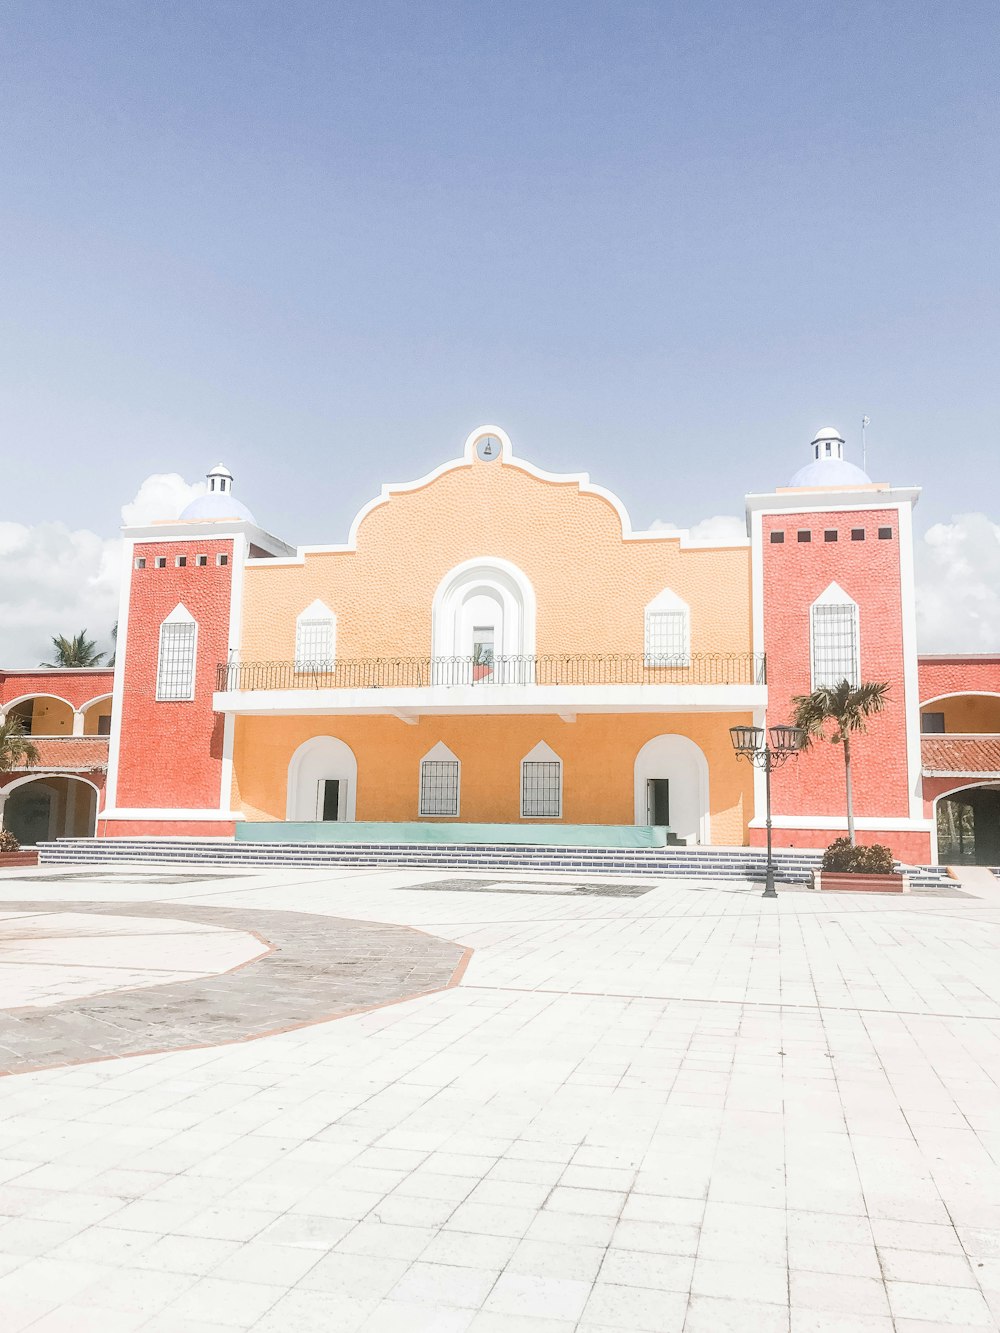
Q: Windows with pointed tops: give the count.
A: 6